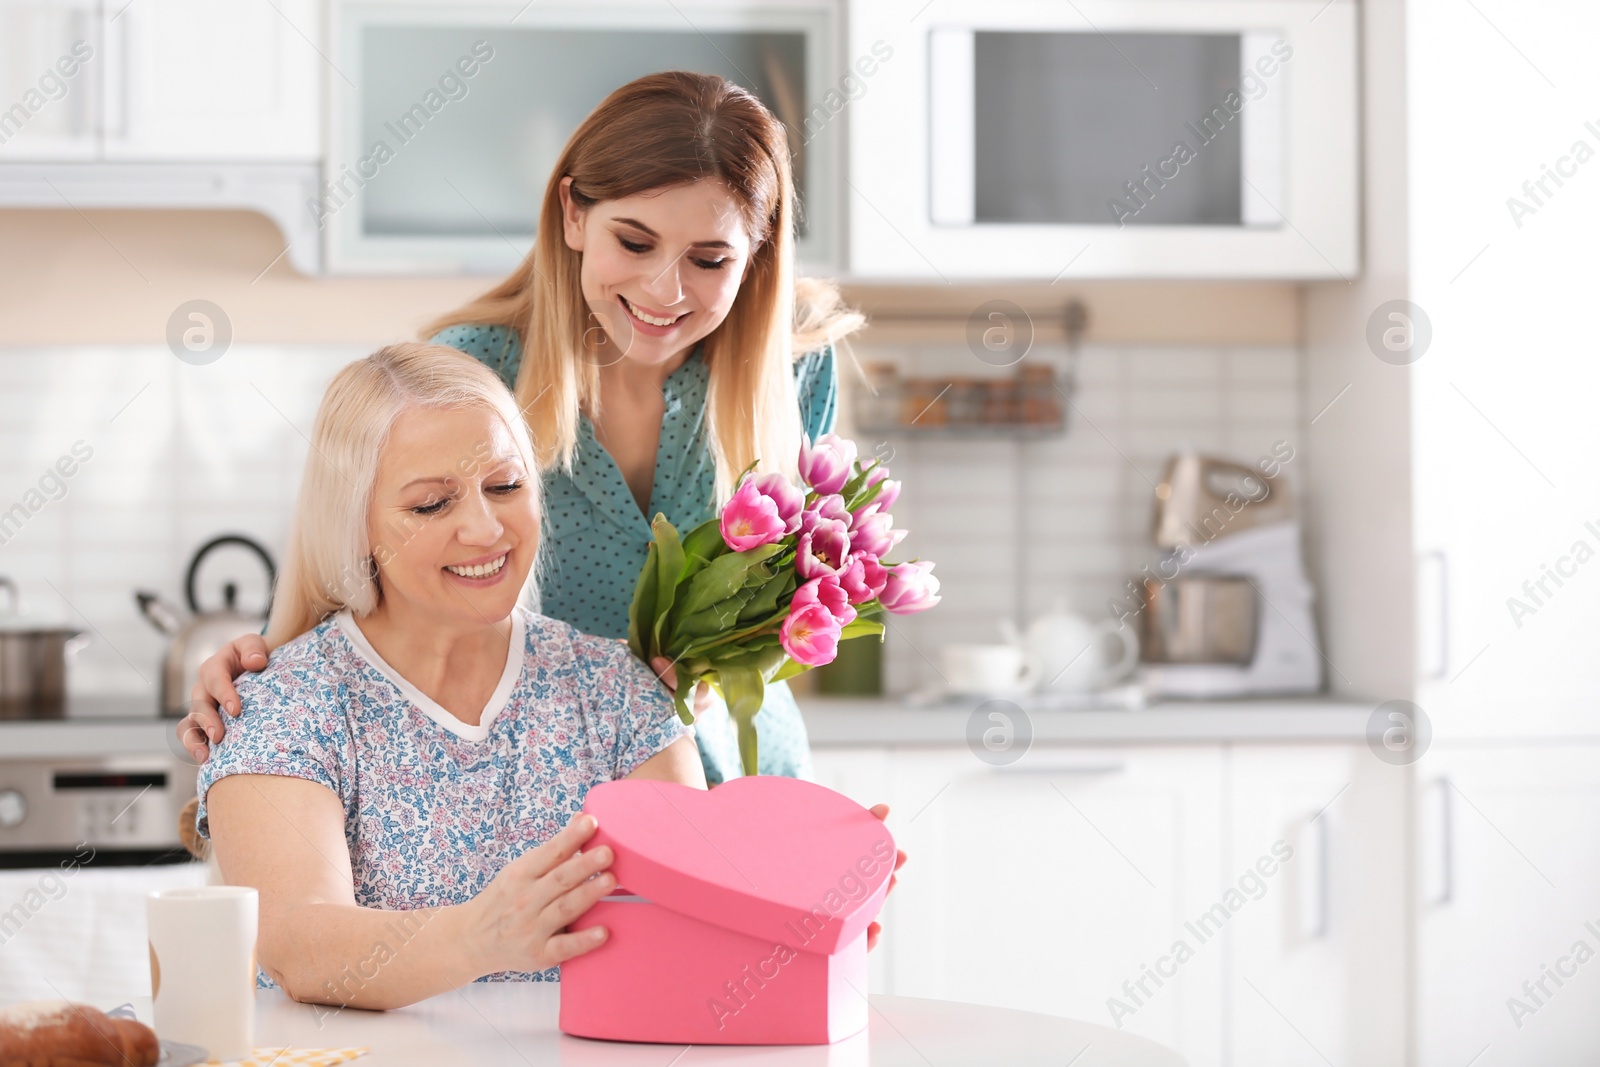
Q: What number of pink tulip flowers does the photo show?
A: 12